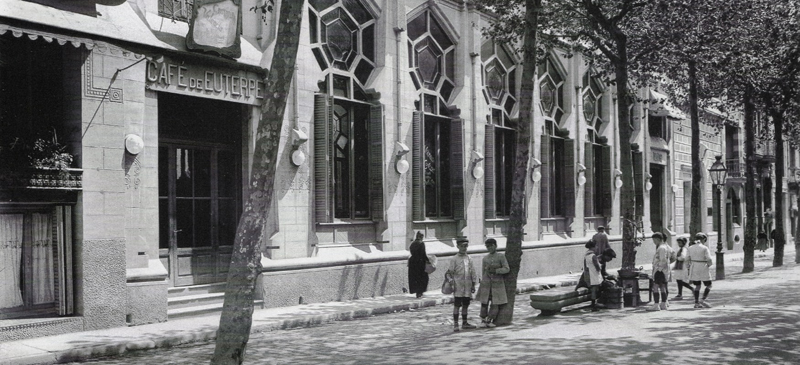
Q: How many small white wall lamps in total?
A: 9